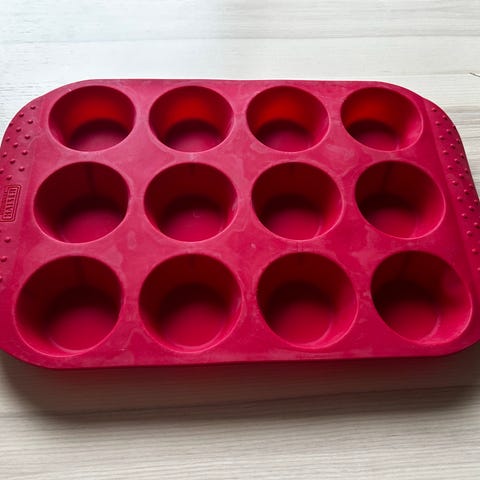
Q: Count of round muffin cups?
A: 12